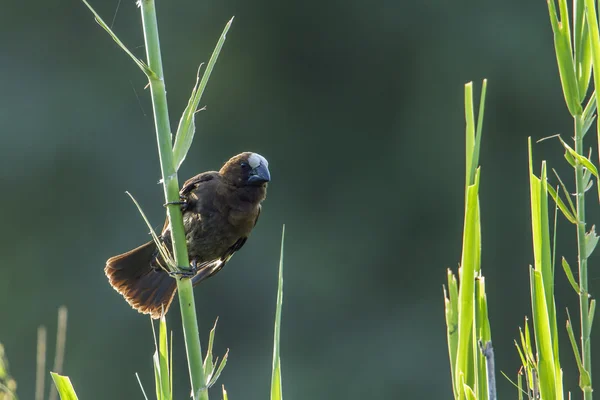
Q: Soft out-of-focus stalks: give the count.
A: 2